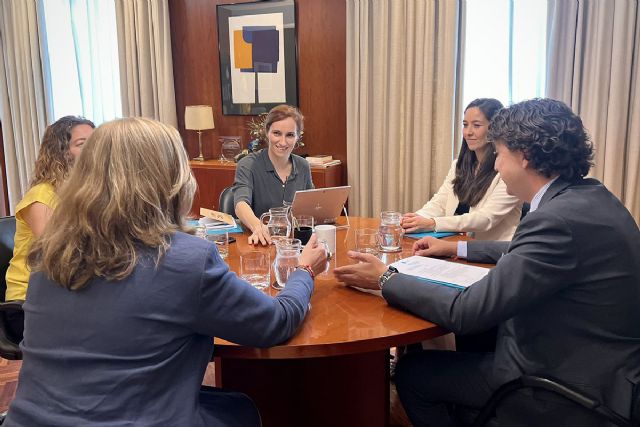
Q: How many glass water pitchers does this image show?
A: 3